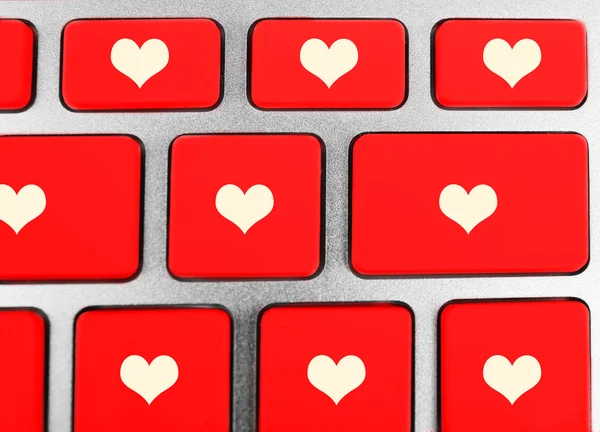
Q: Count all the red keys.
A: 11